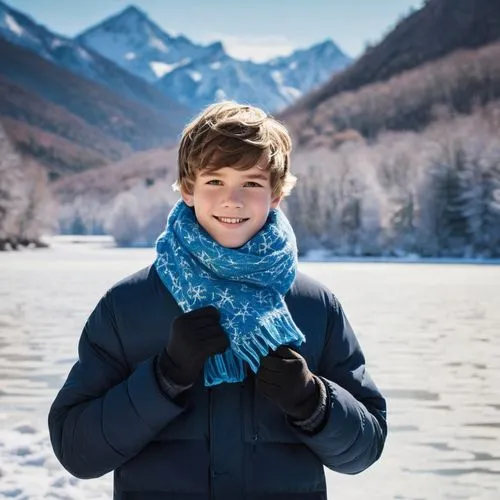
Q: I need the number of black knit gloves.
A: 2